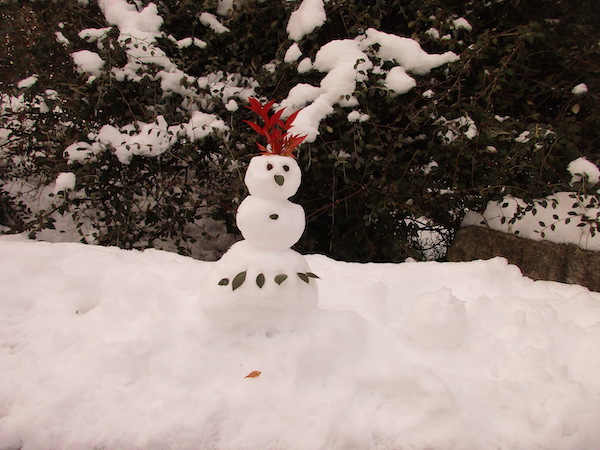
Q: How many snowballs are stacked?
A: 3